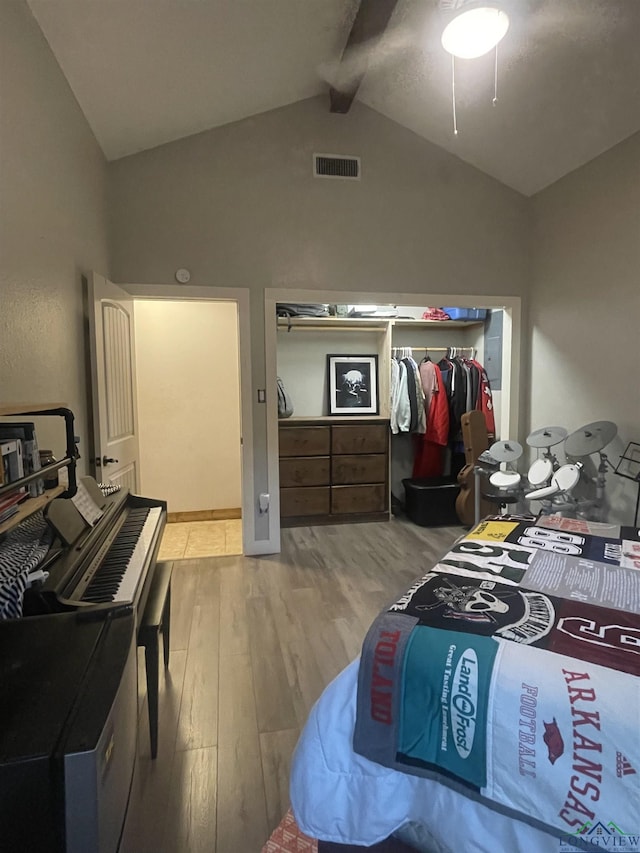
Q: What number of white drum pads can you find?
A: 4